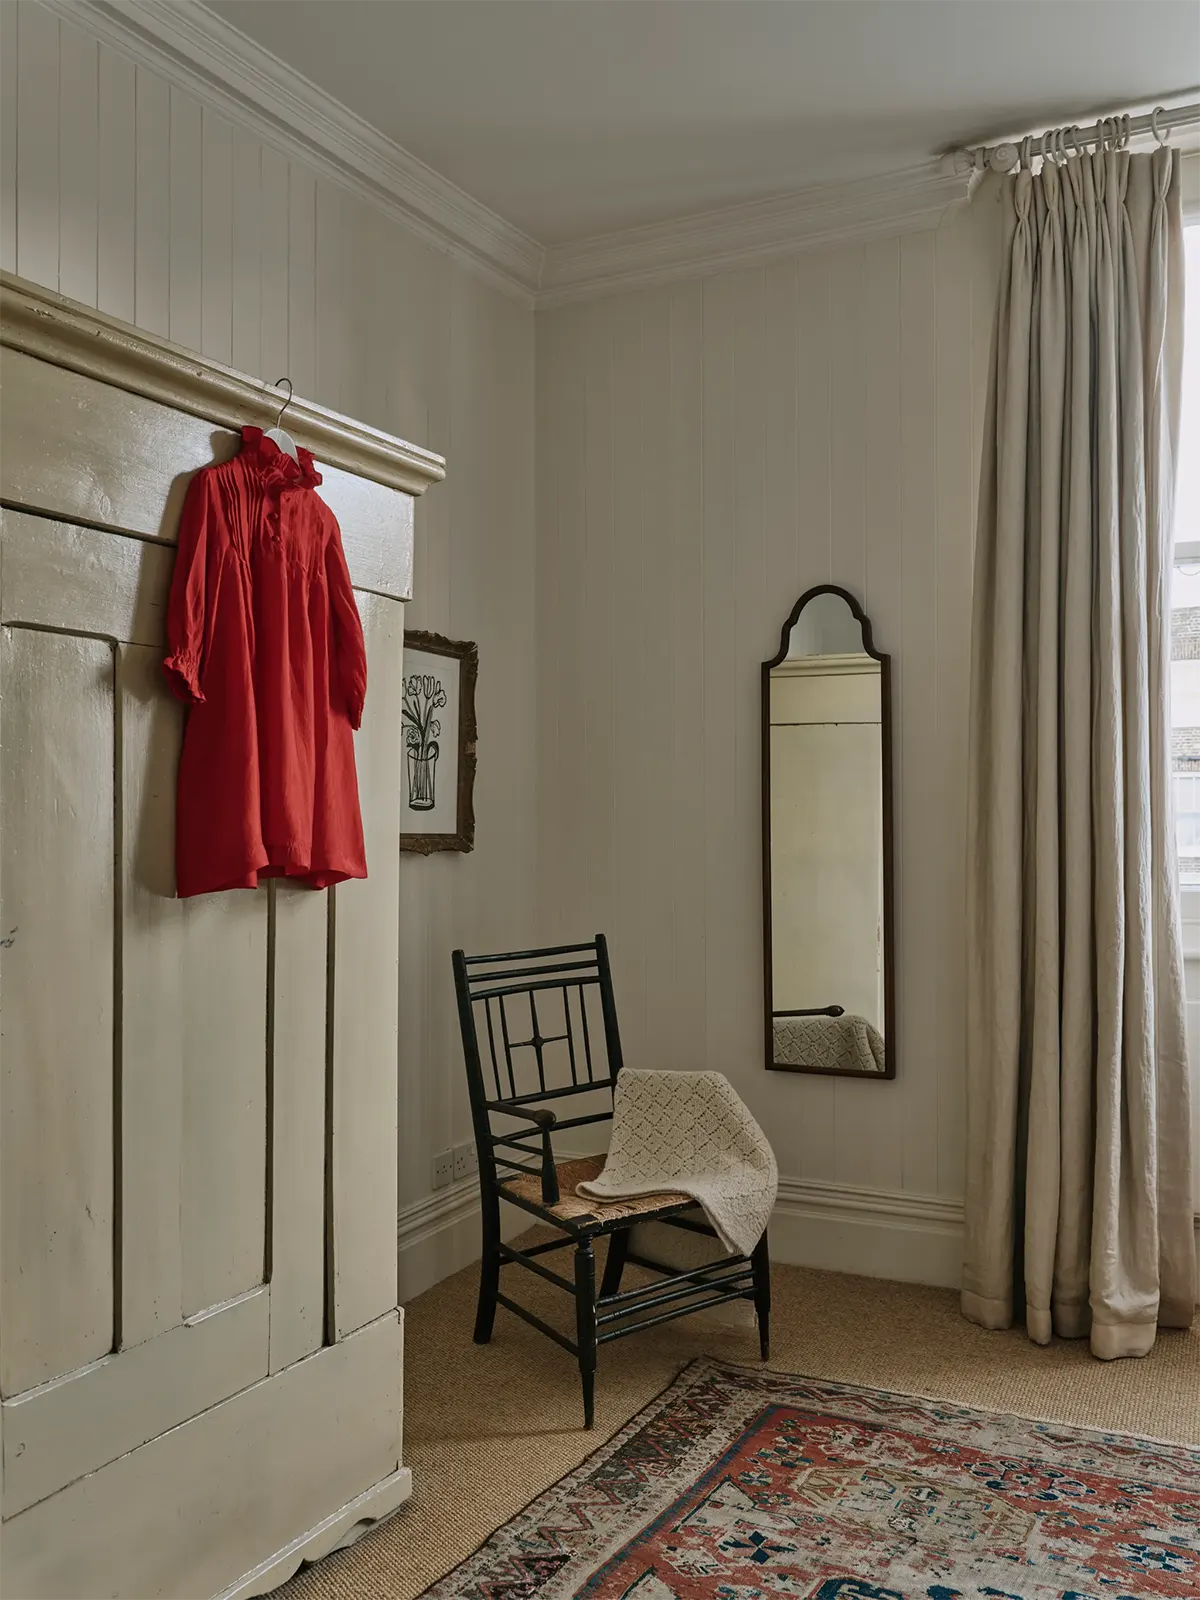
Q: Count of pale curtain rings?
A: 11